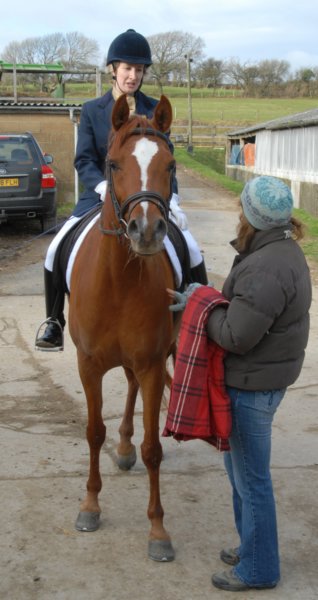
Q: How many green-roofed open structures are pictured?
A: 1